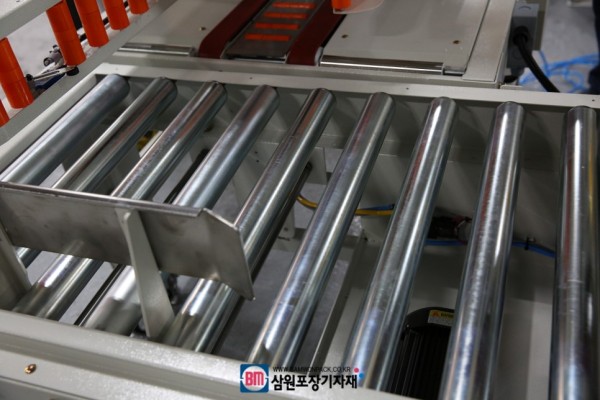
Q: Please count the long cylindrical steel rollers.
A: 9